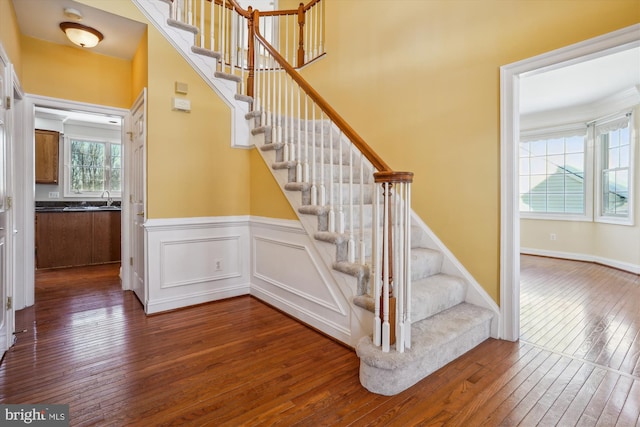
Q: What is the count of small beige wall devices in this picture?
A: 2